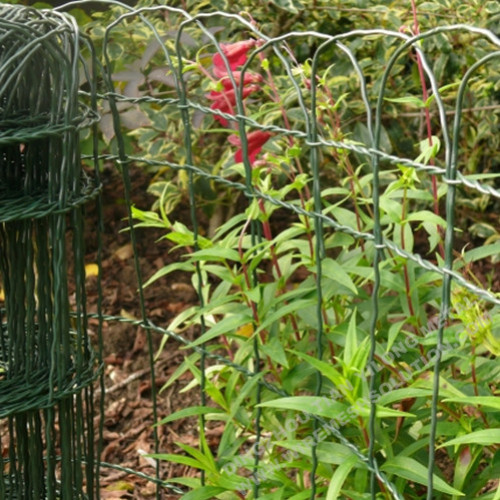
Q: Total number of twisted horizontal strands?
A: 4